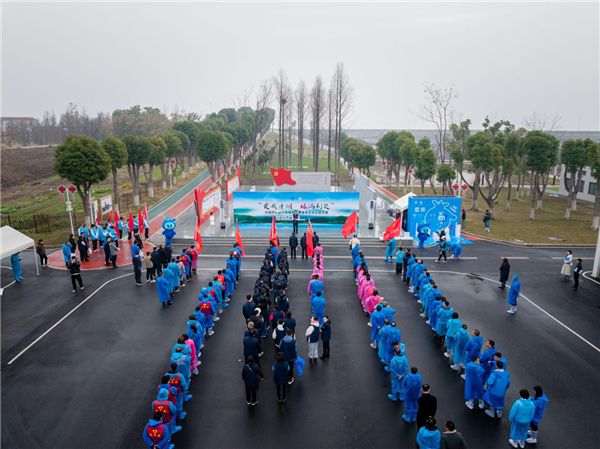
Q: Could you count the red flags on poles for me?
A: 12